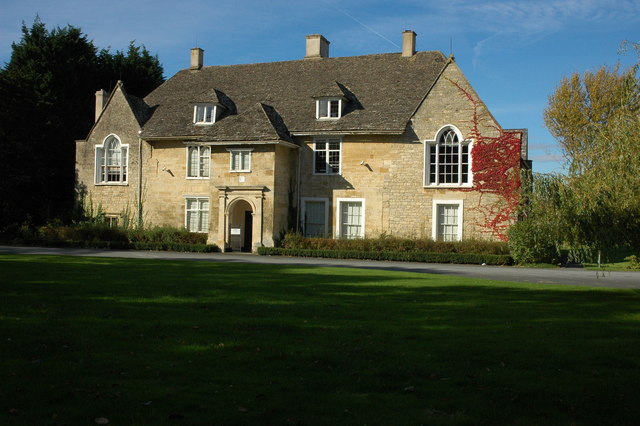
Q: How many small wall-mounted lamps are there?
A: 2